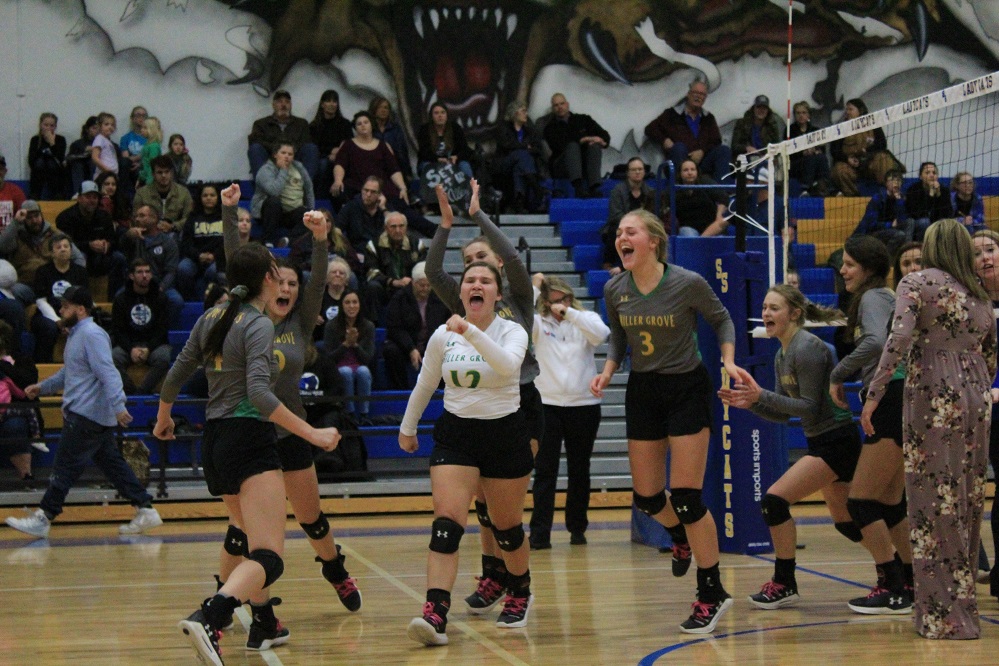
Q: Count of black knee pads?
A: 12